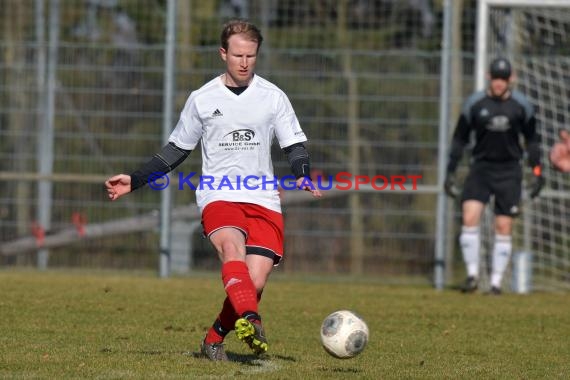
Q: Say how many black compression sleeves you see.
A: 2